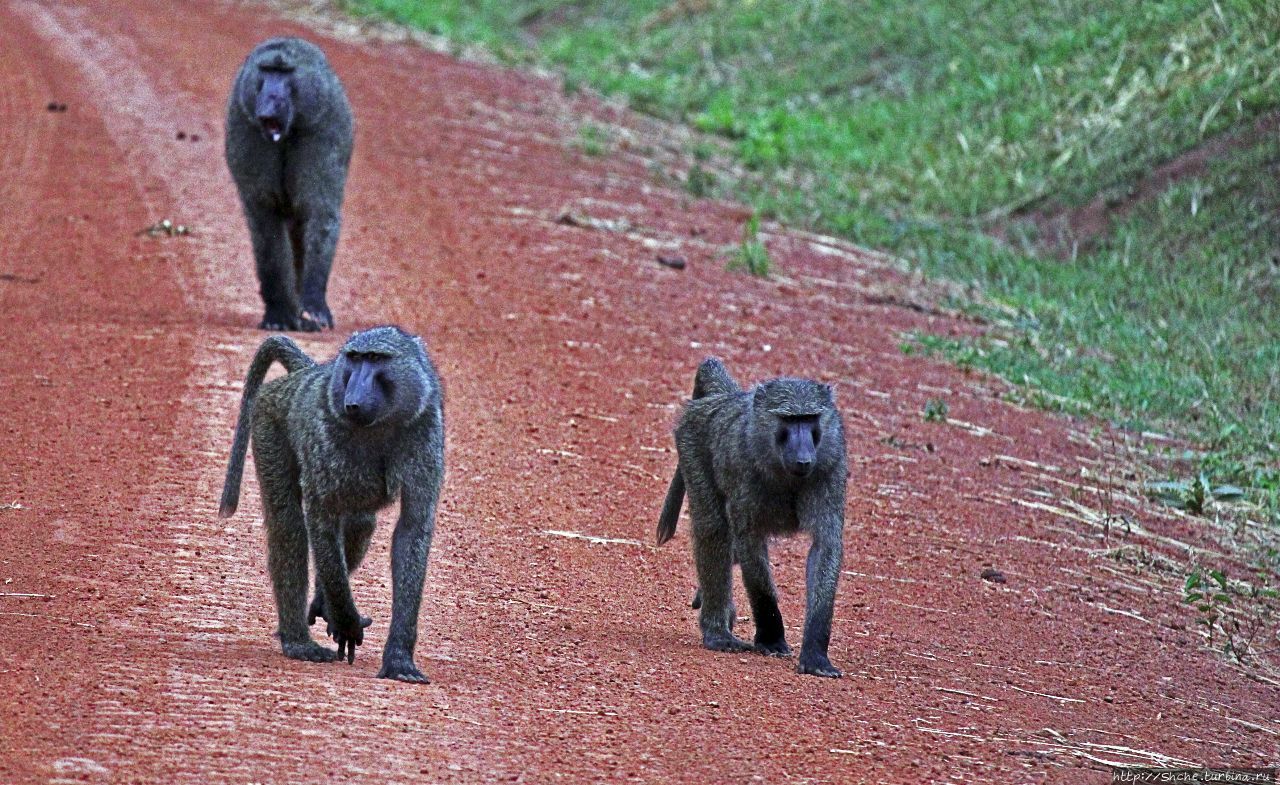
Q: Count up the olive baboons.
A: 3